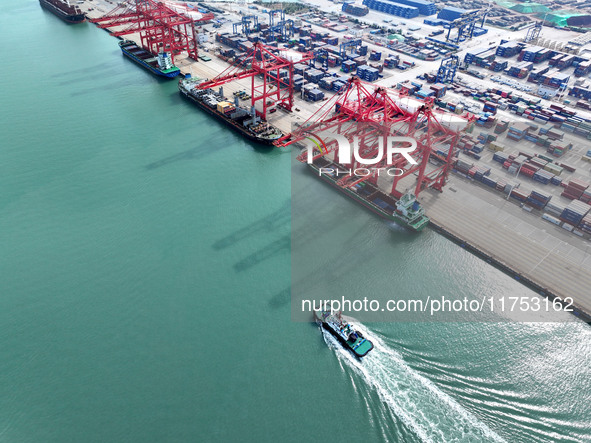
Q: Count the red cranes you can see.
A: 7